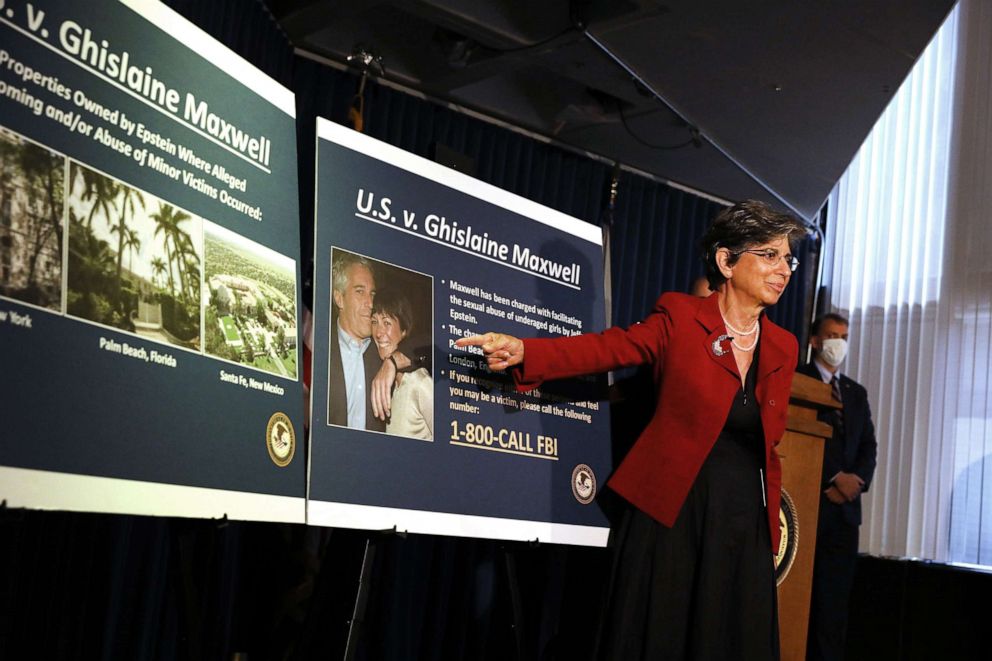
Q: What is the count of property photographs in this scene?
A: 3